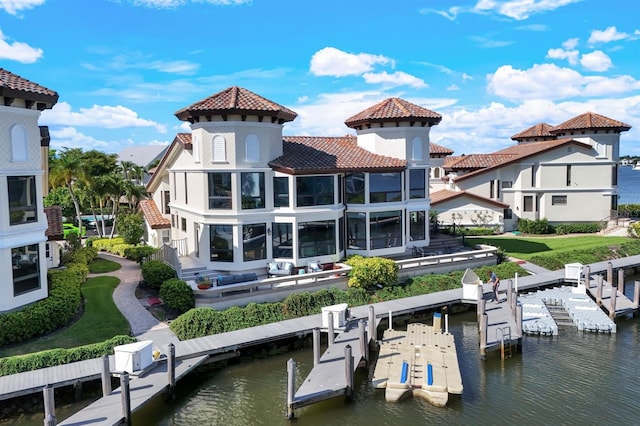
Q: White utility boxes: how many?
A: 4